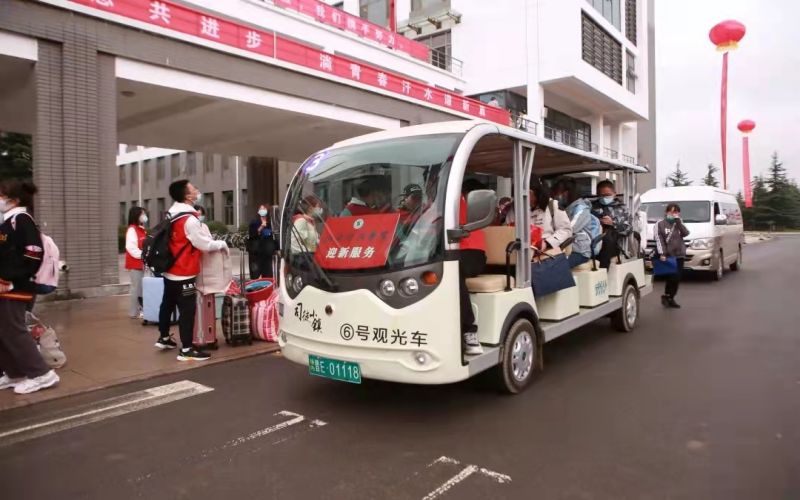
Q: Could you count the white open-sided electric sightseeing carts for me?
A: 1